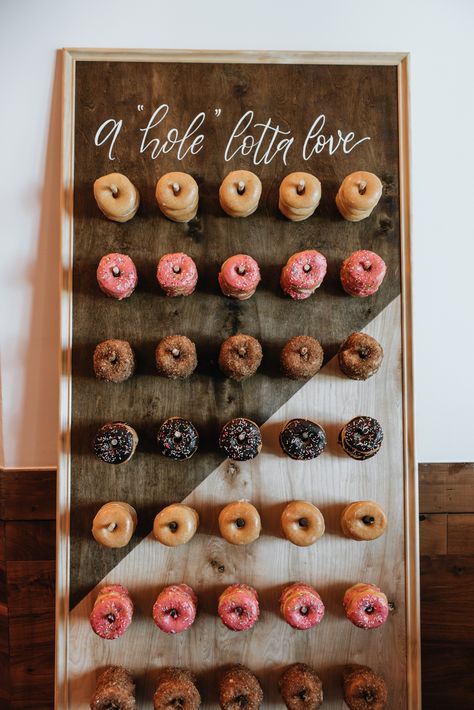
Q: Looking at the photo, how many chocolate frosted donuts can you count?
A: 5